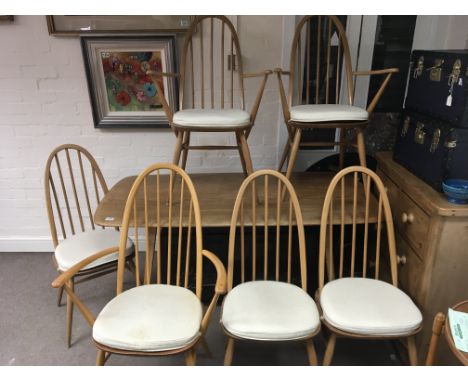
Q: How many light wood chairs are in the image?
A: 6